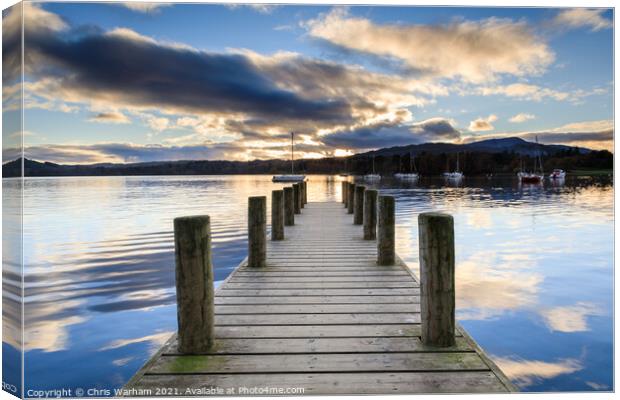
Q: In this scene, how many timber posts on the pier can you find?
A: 14